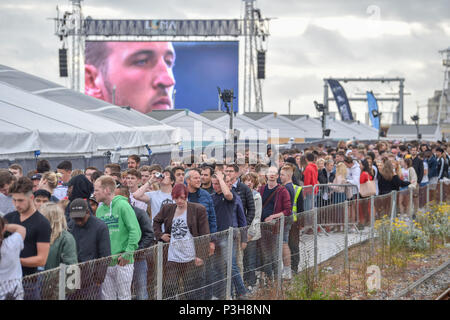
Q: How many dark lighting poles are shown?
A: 4